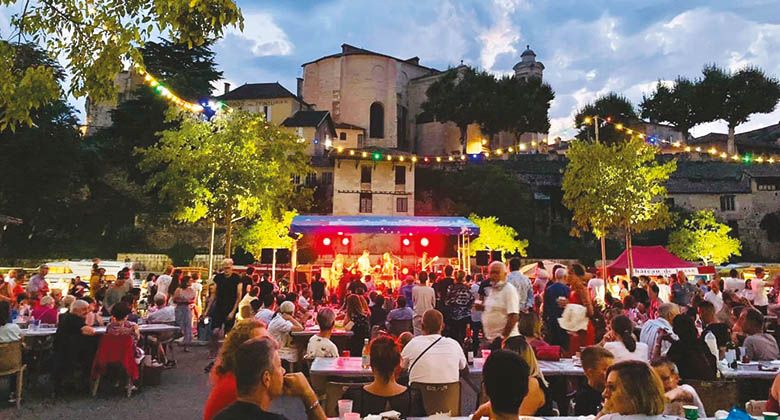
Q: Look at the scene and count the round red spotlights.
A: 4